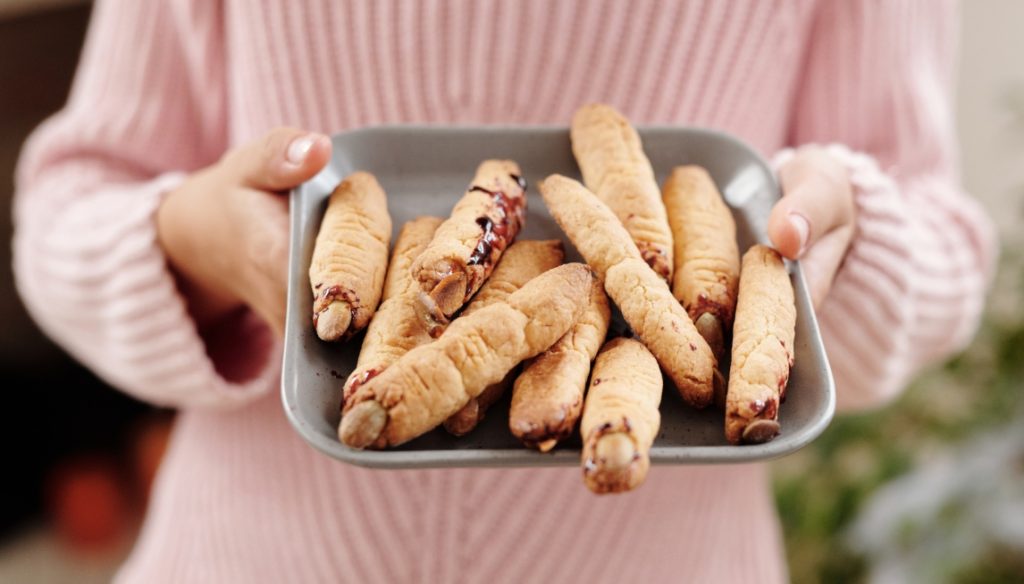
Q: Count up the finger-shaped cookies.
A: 11